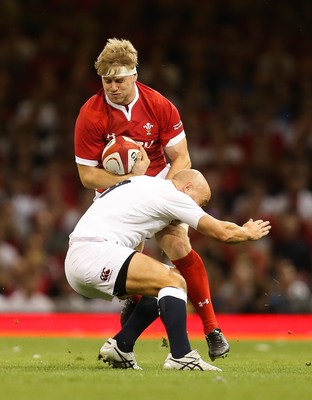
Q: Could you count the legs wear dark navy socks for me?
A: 2